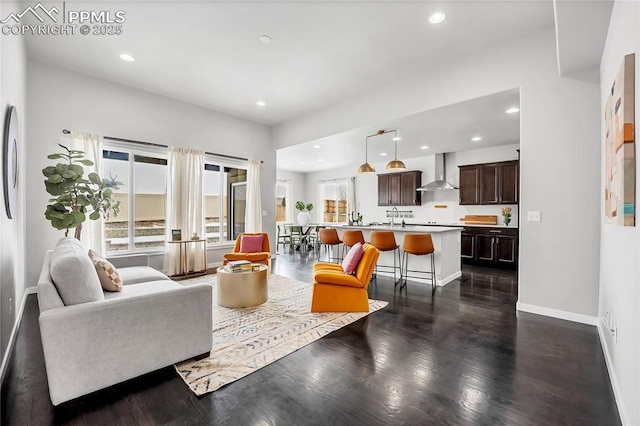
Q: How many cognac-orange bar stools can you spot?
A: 4